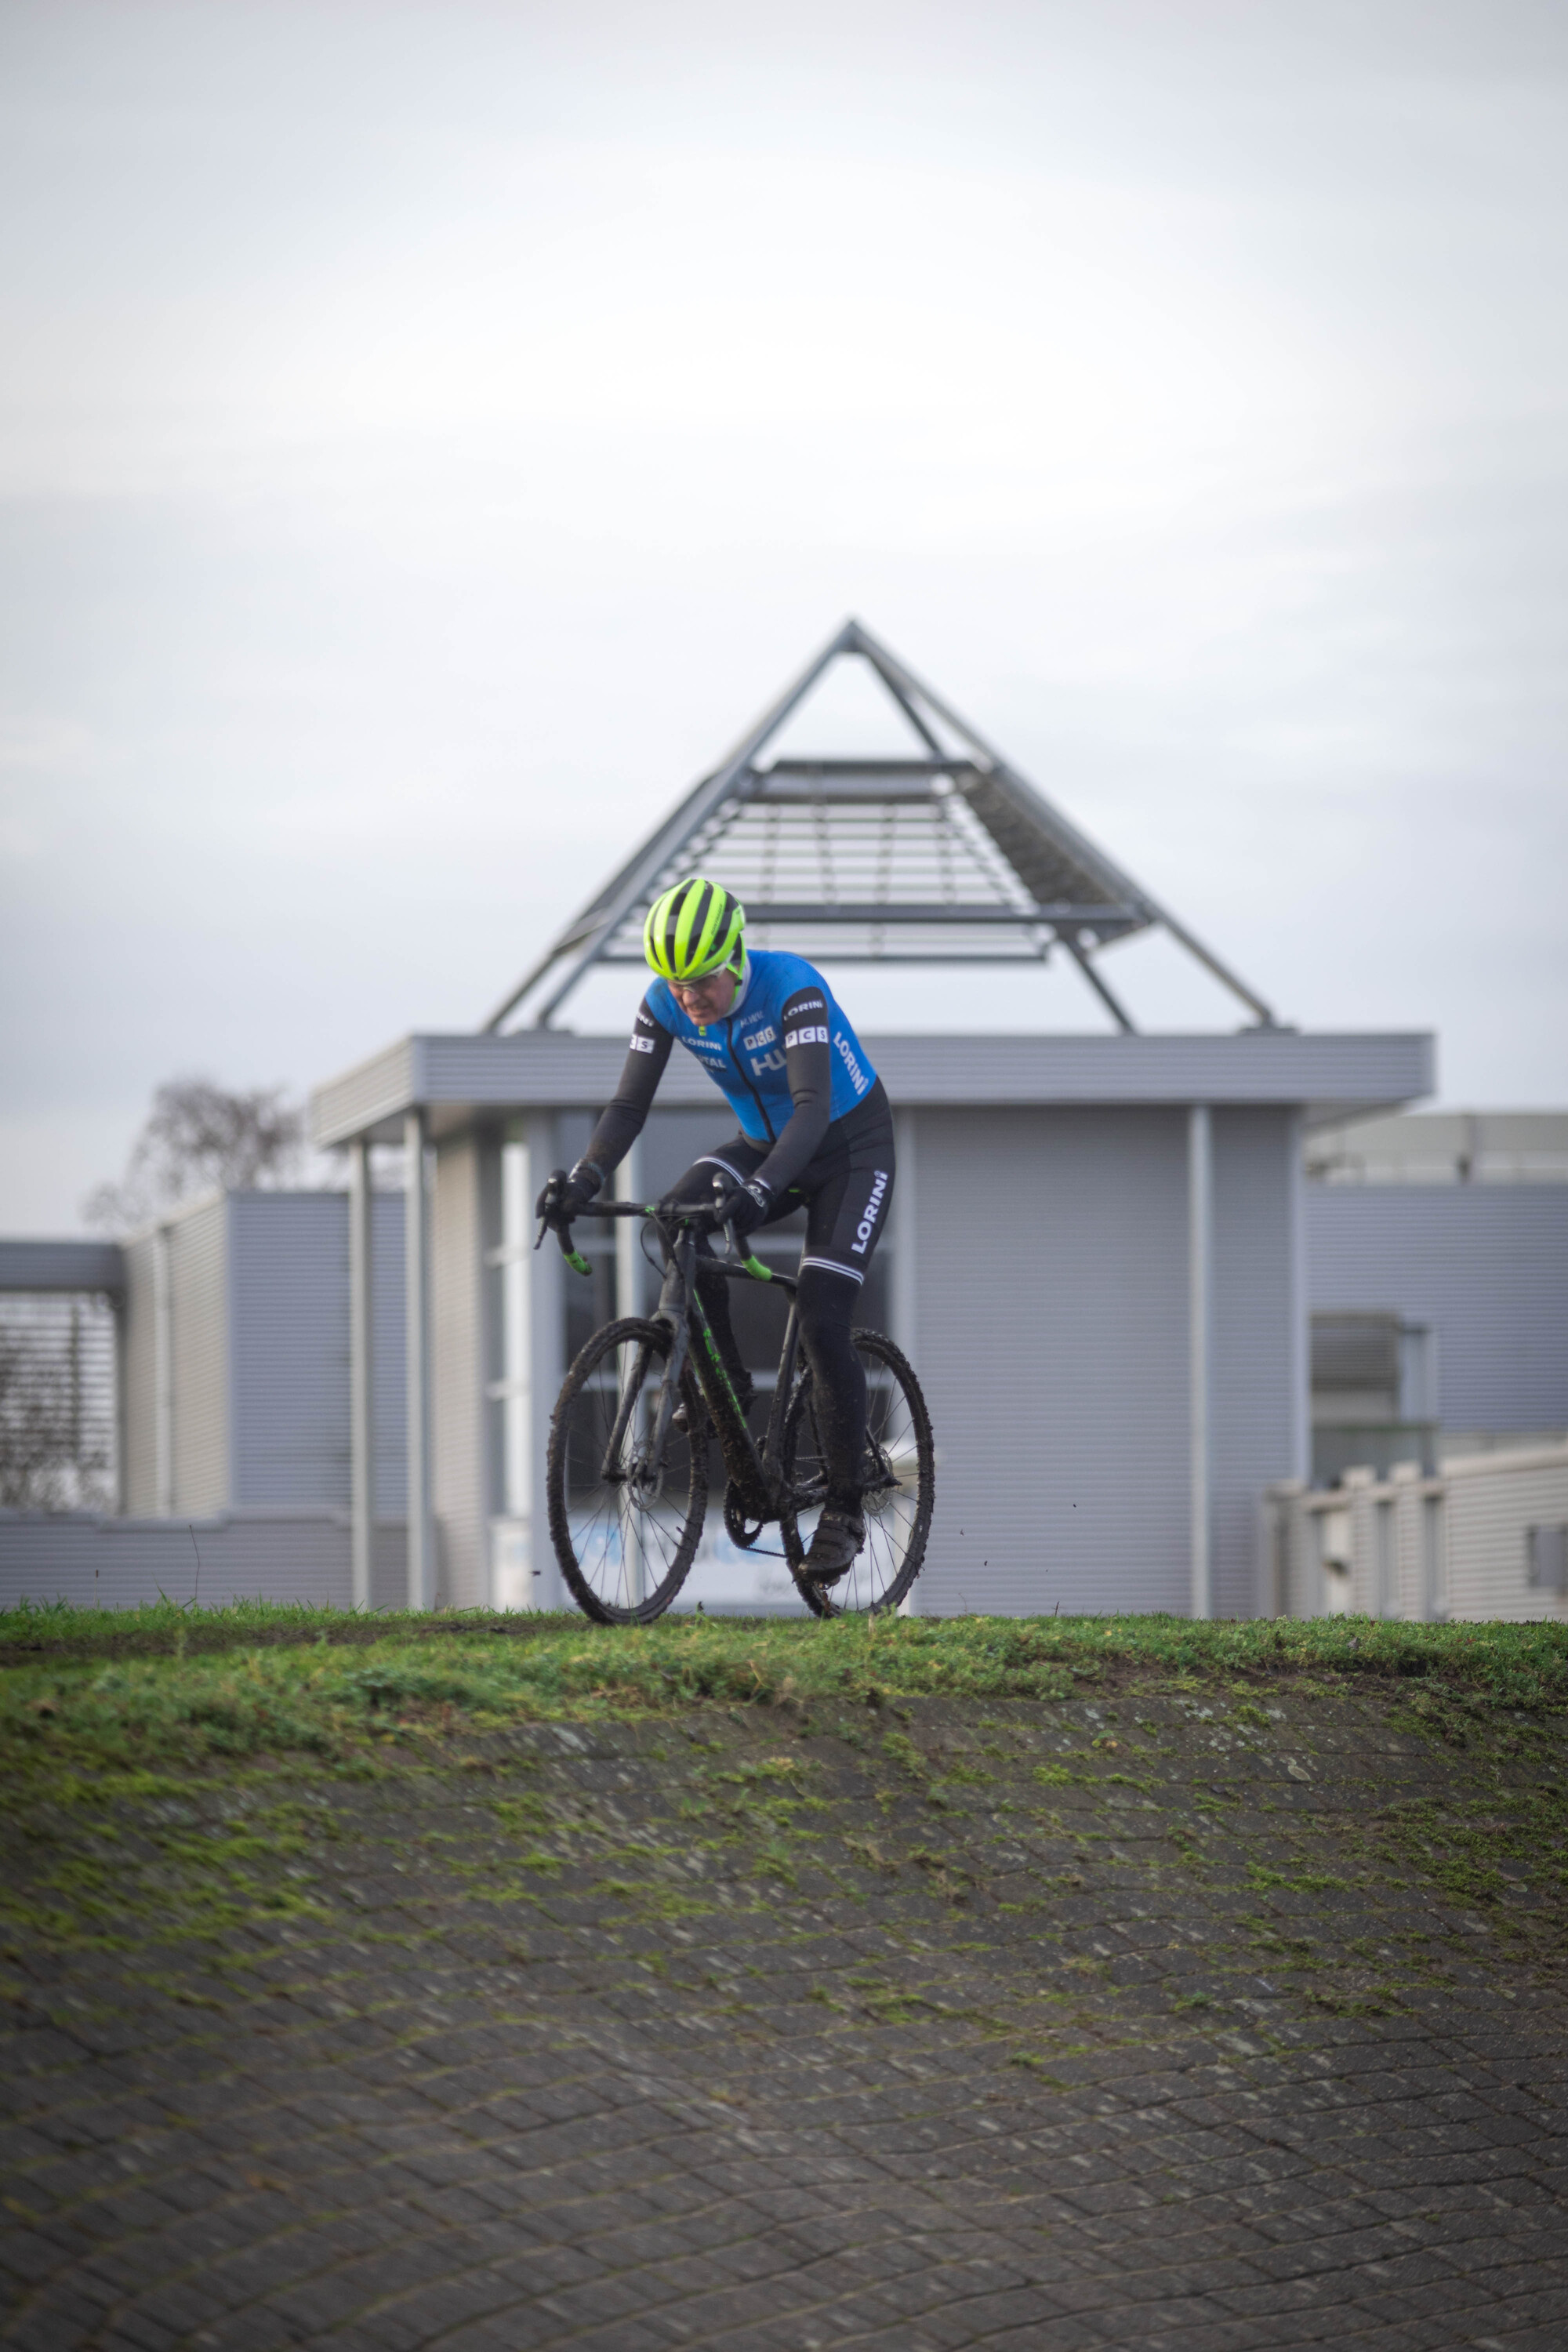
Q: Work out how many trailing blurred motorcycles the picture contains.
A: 0